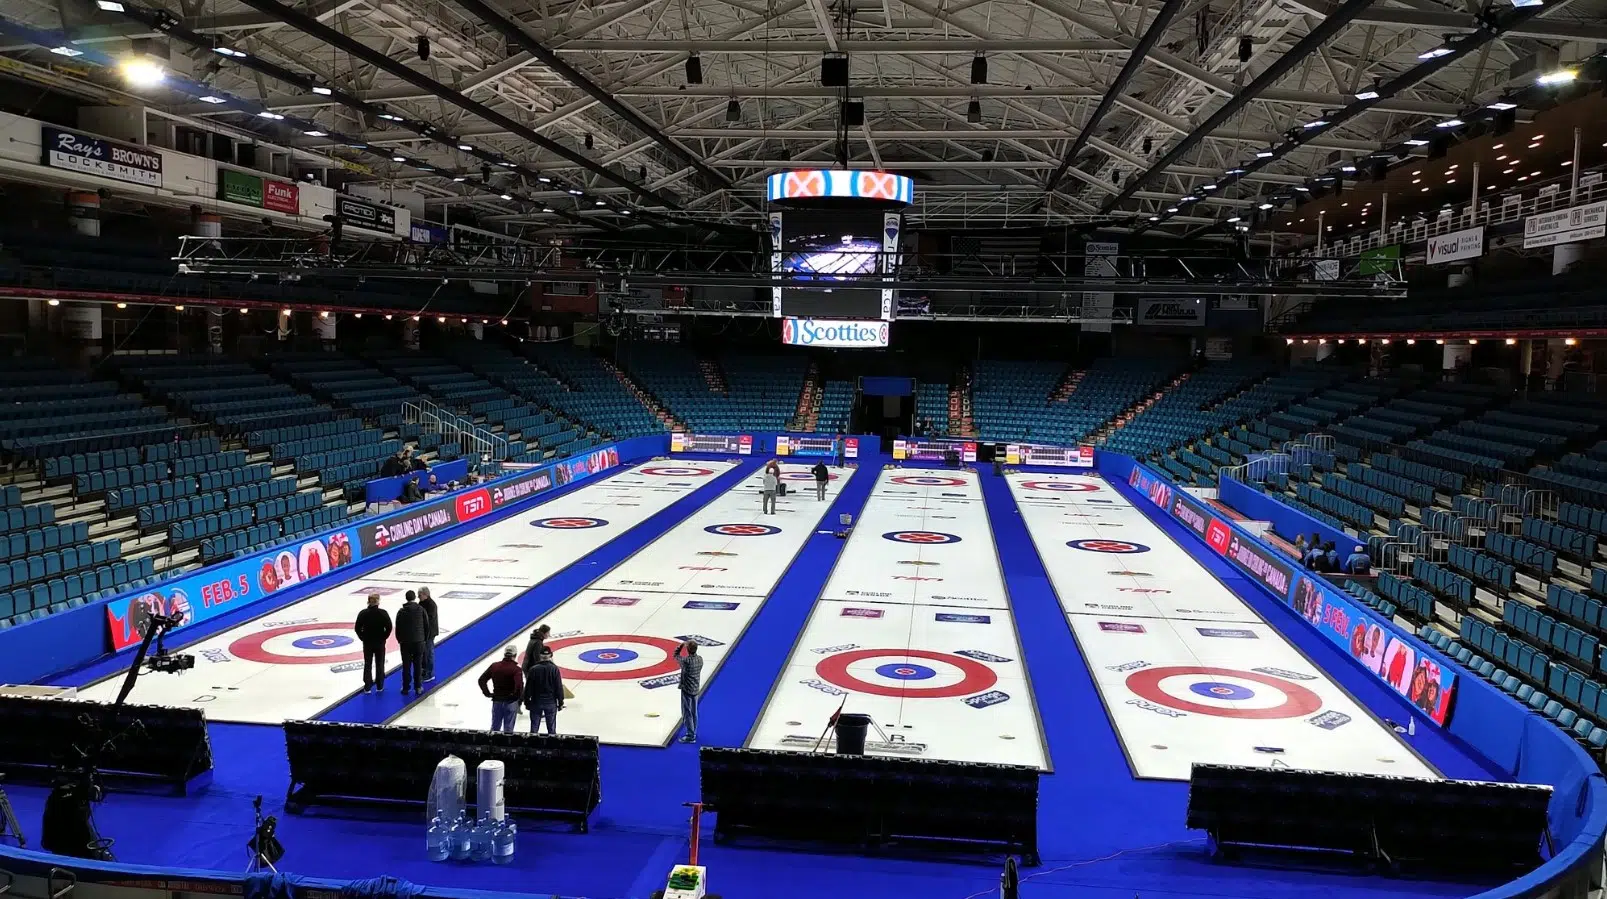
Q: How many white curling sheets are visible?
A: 4